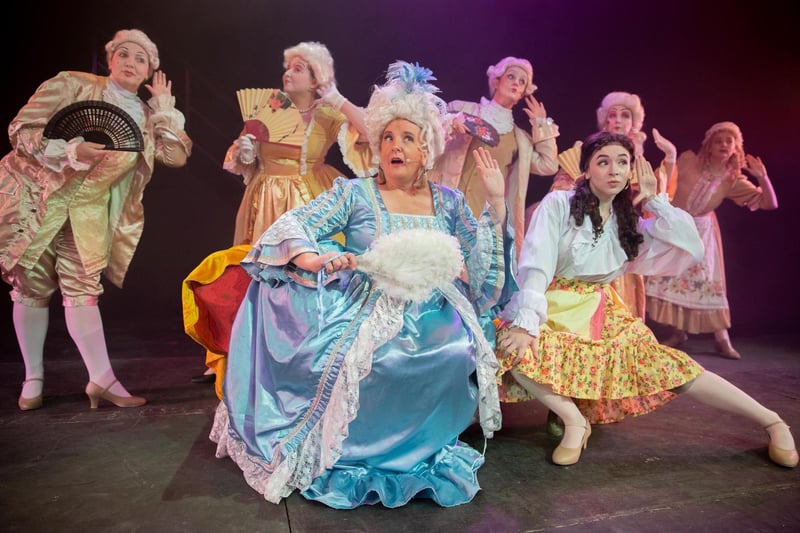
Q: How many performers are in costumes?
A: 7